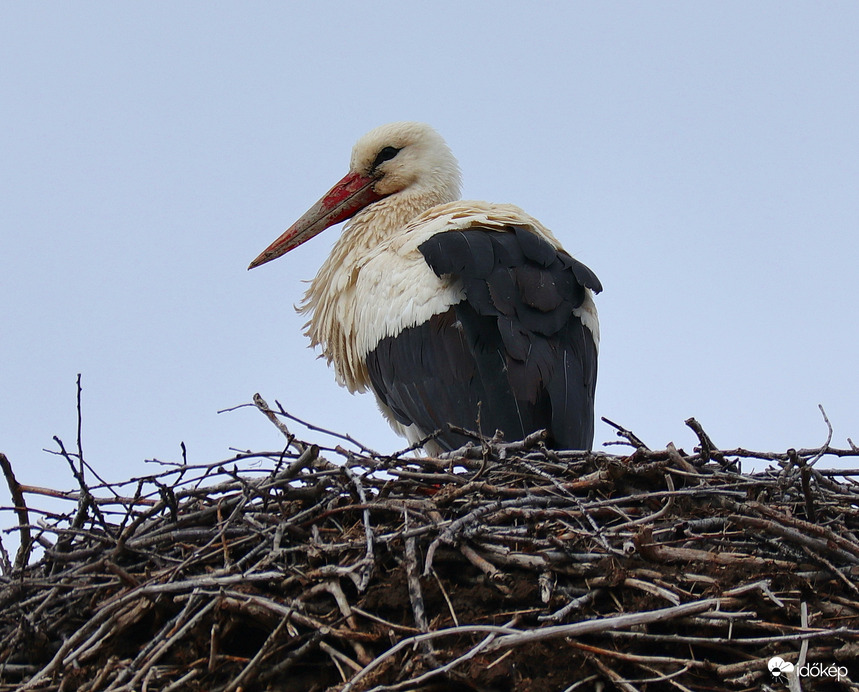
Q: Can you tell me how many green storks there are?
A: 0